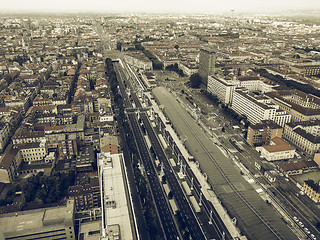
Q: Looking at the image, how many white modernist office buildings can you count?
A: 2